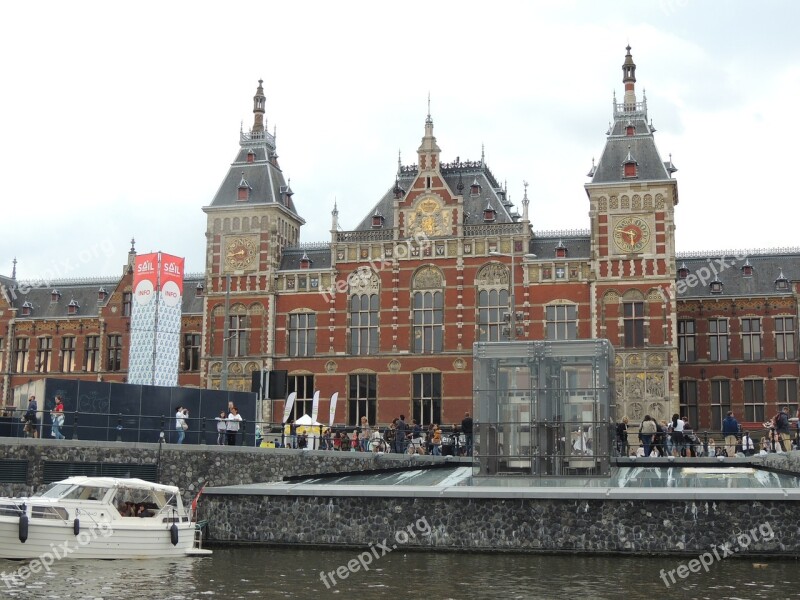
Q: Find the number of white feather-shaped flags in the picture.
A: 3